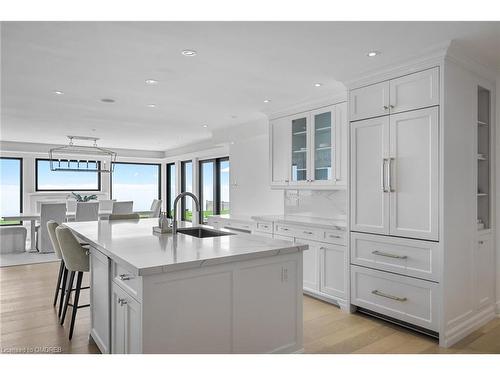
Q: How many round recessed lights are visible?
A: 8